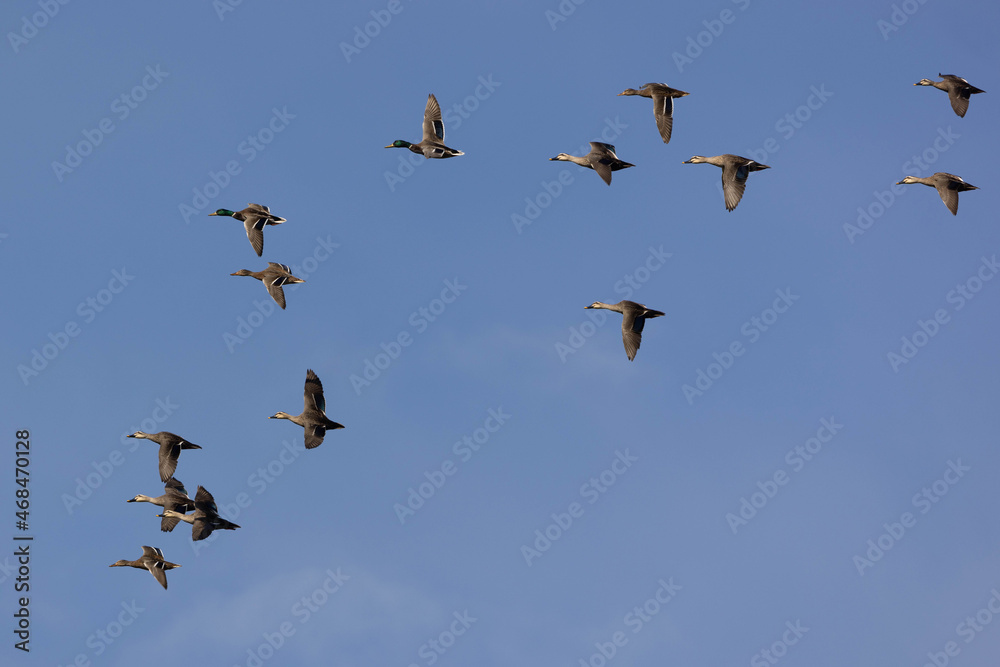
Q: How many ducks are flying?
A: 14